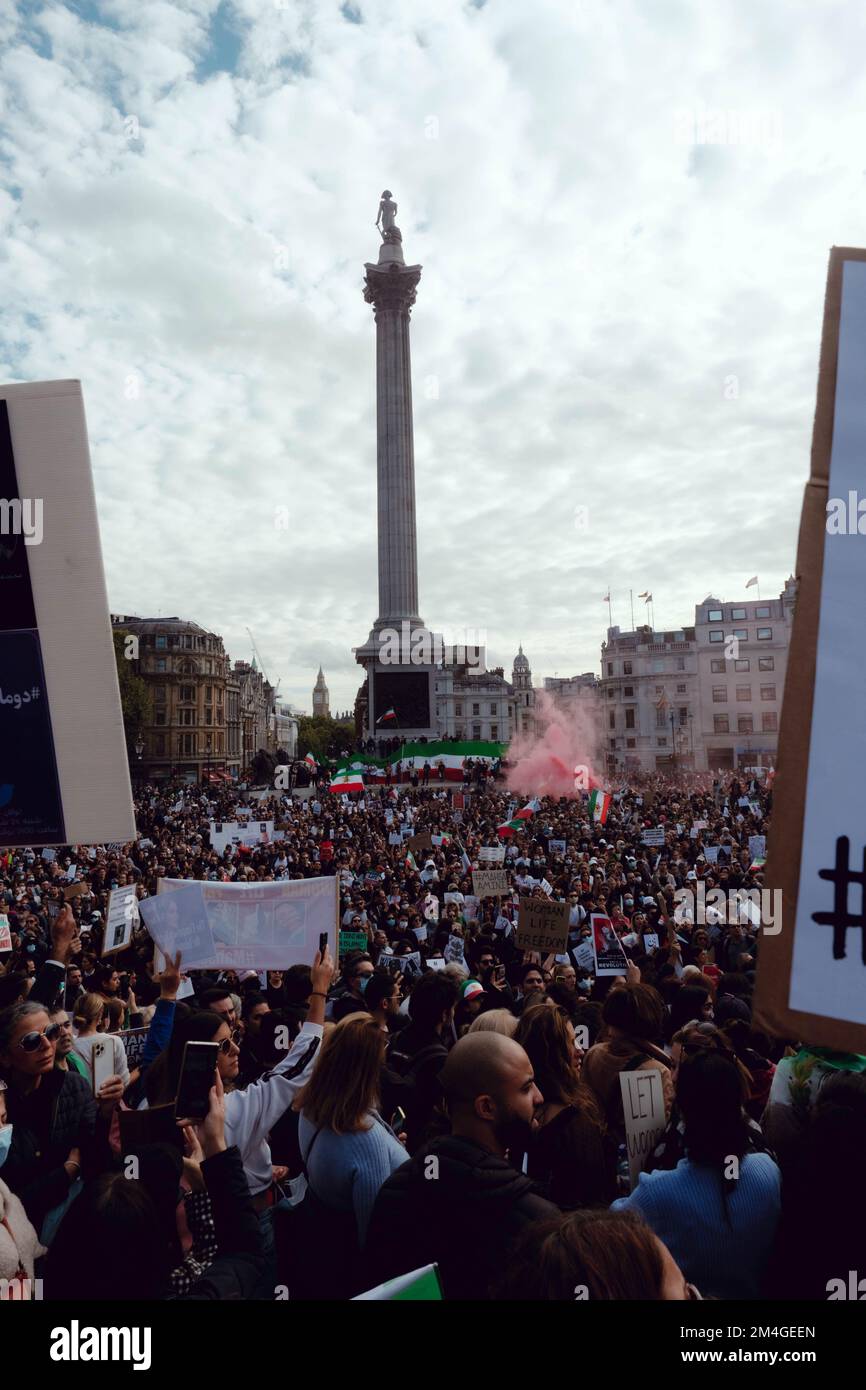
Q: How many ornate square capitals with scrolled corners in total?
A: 1